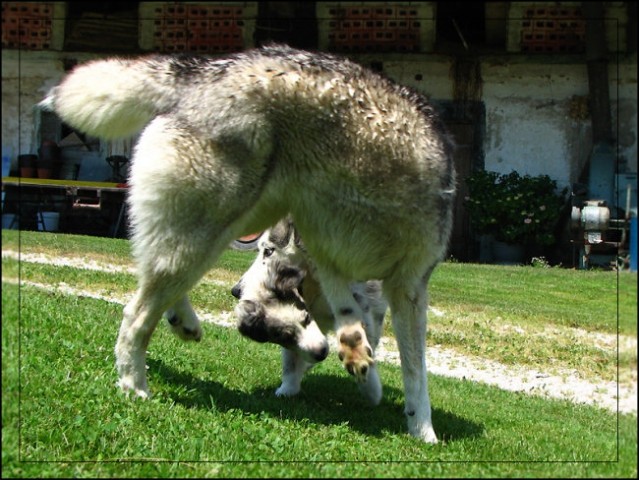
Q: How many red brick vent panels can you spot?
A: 4